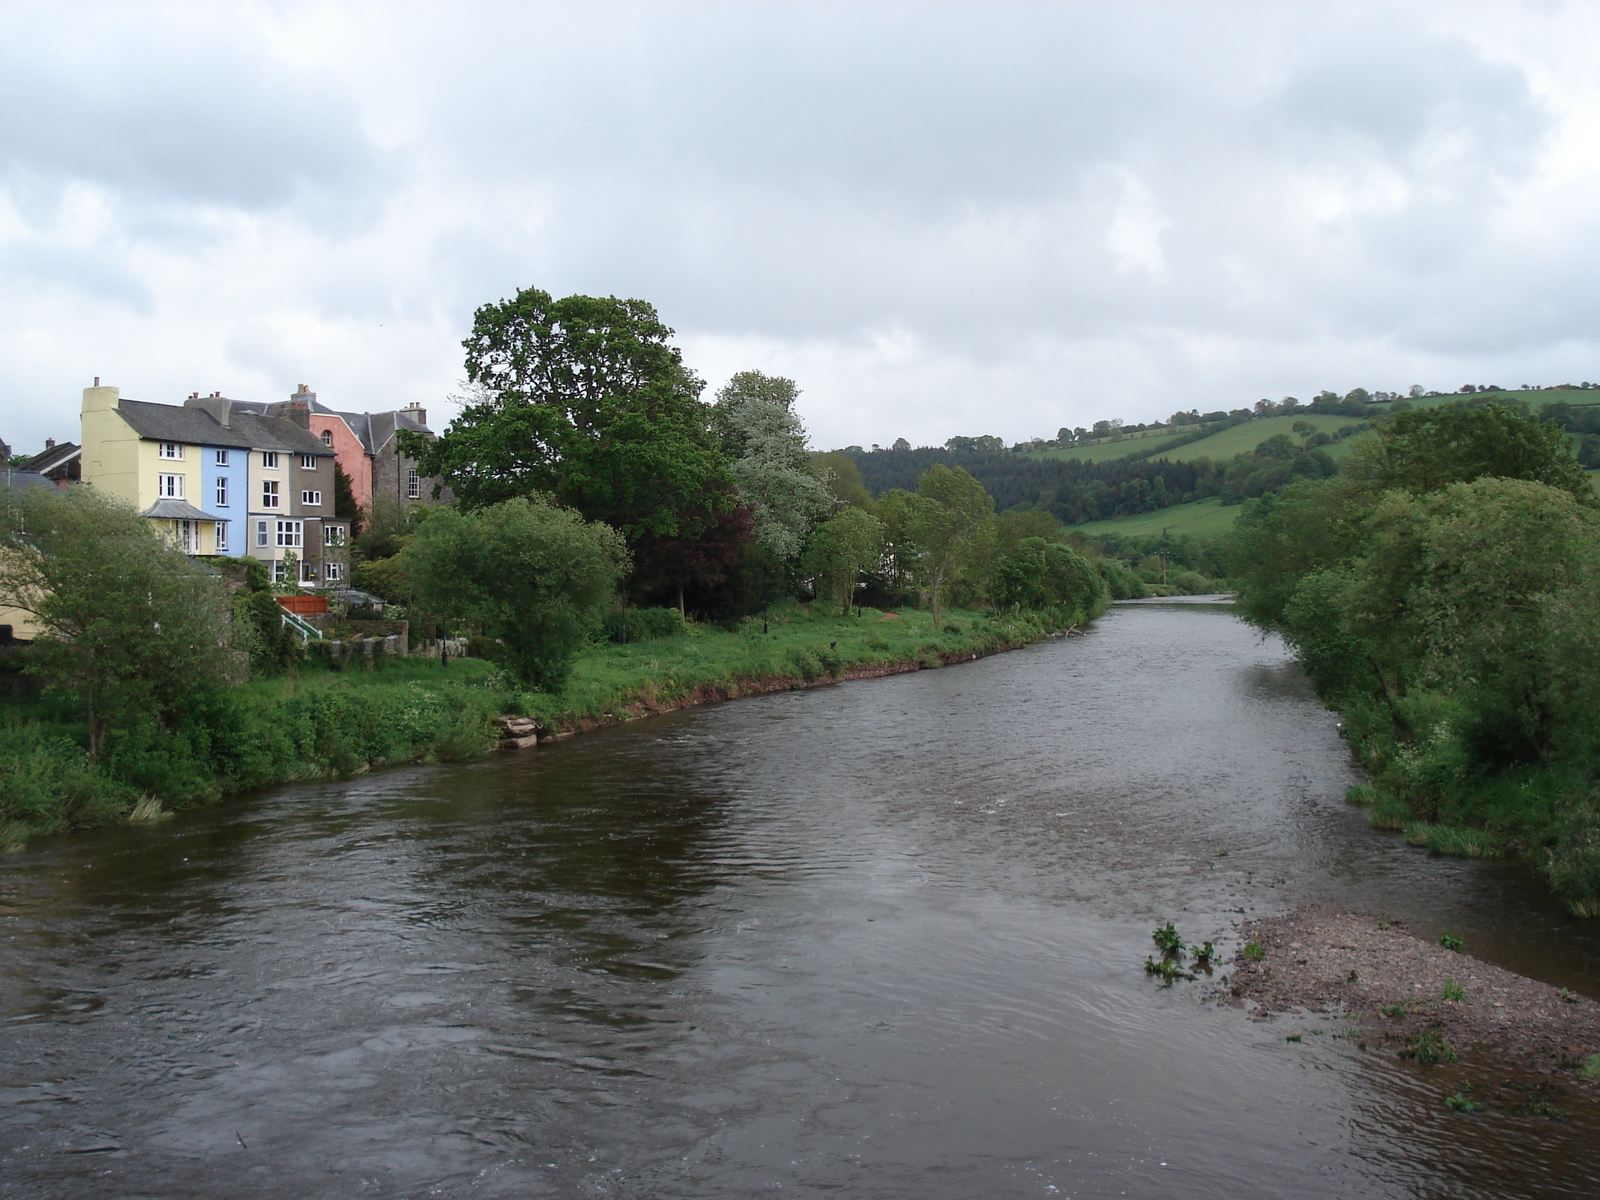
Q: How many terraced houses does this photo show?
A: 4